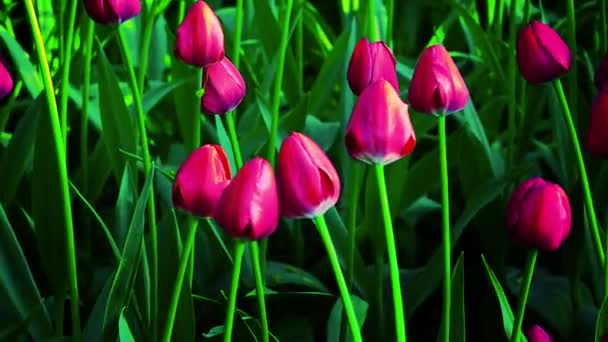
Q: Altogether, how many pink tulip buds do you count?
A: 15